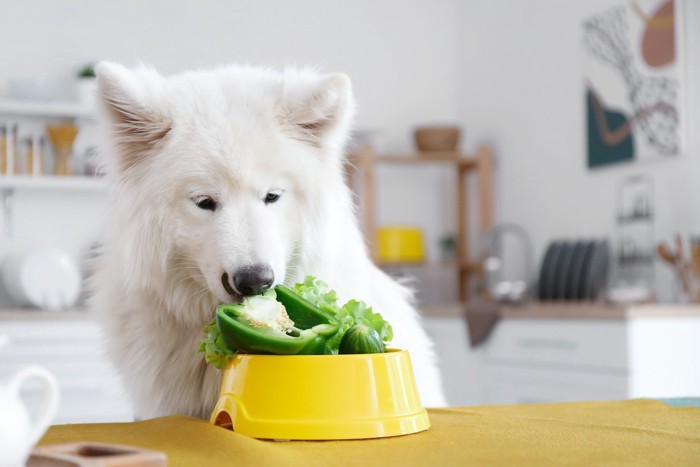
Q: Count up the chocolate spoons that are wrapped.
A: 0